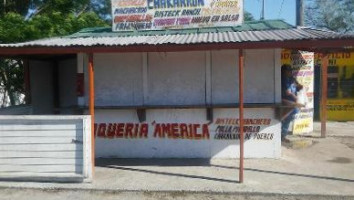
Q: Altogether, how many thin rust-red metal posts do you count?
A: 3